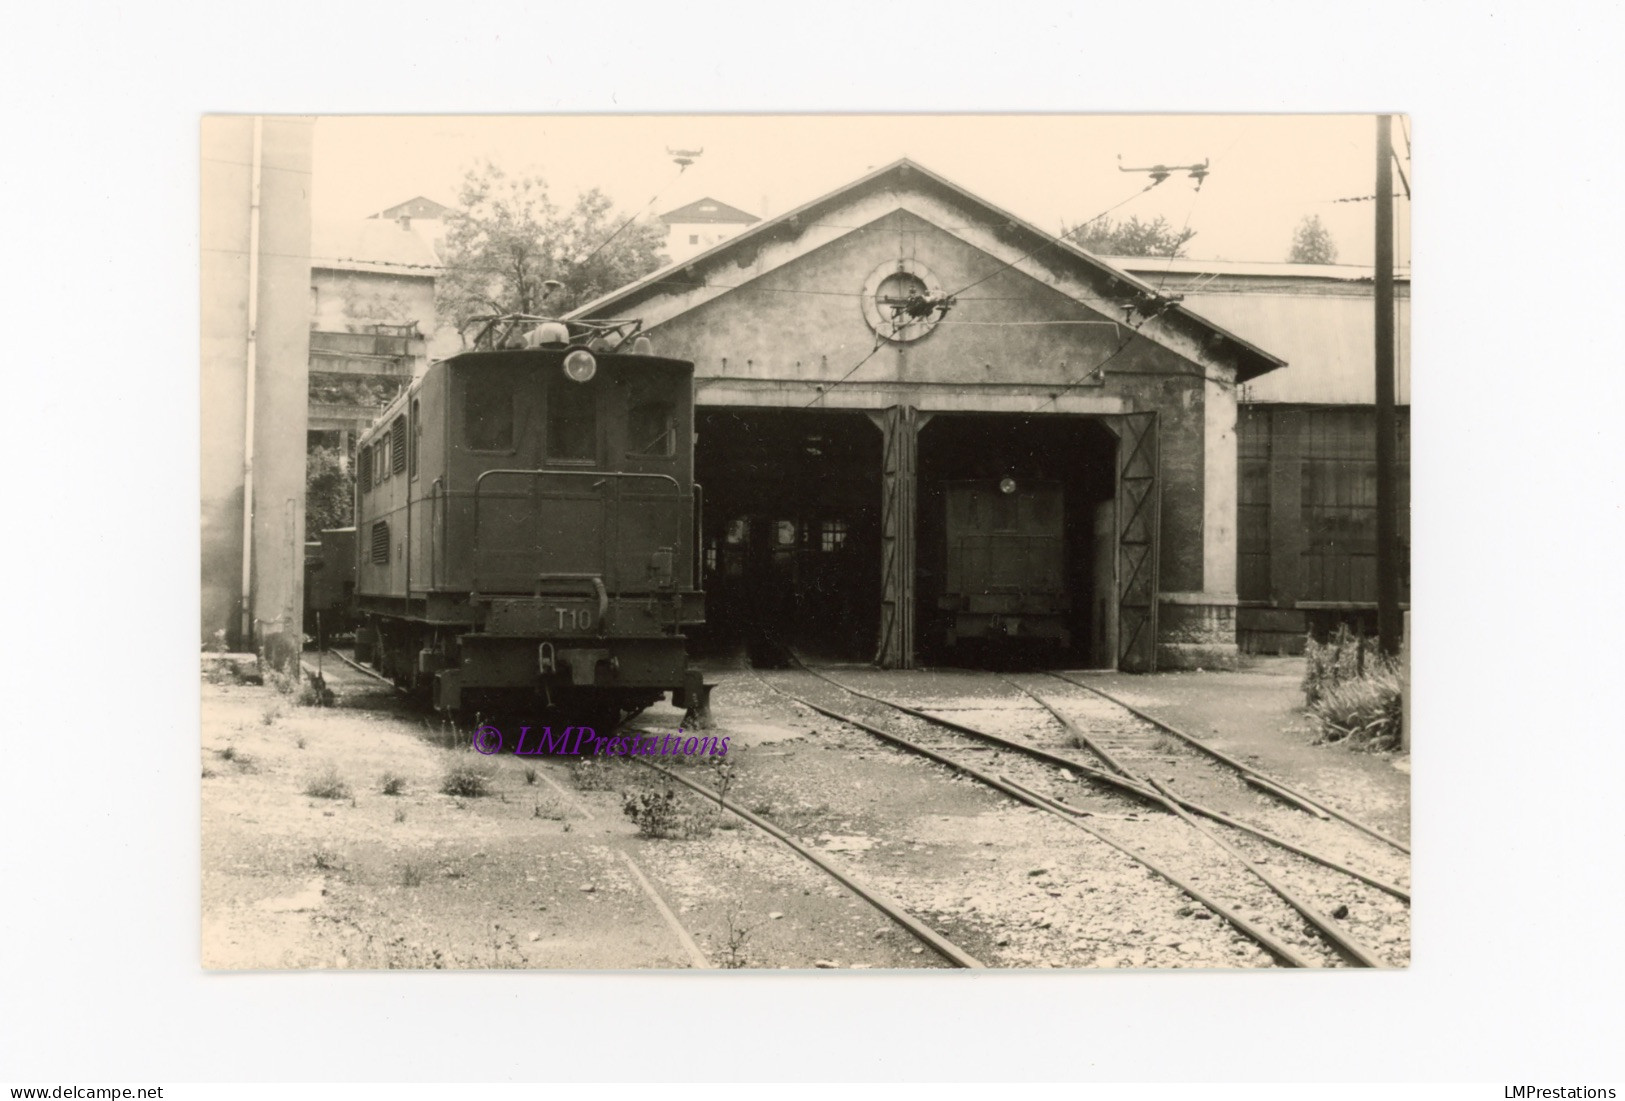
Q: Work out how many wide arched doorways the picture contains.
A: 2